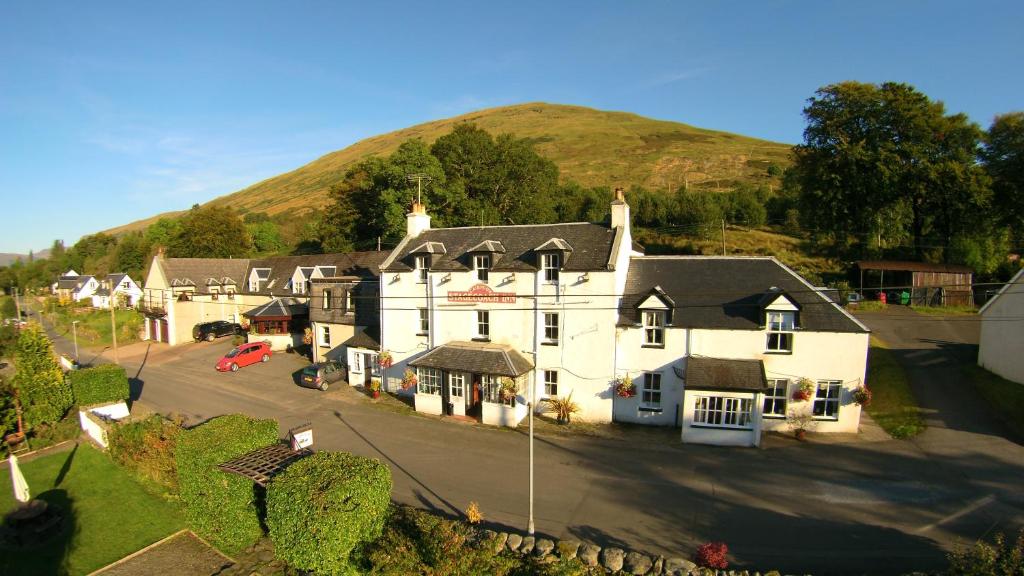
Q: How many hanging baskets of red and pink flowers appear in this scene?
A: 6